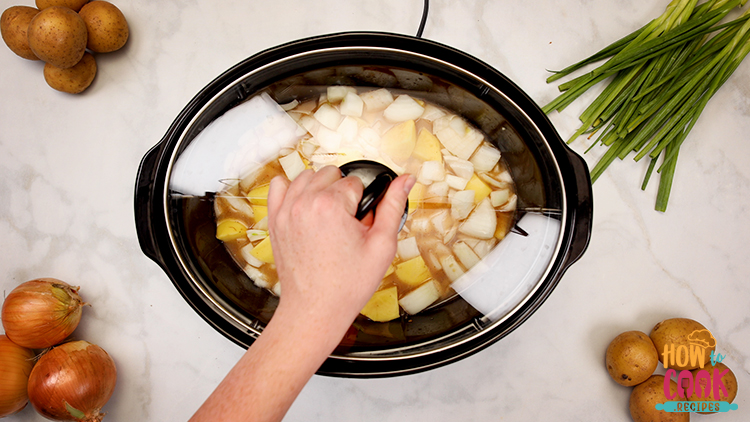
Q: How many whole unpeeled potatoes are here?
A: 9